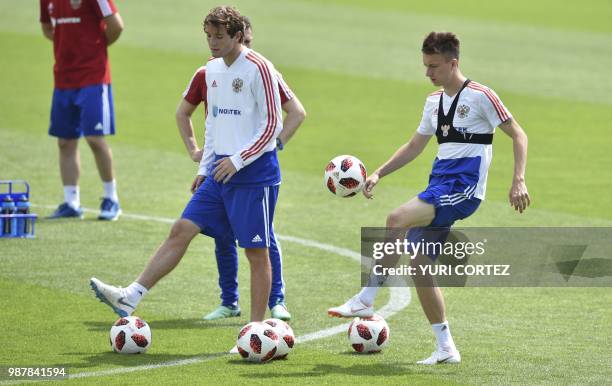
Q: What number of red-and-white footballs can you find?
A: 5